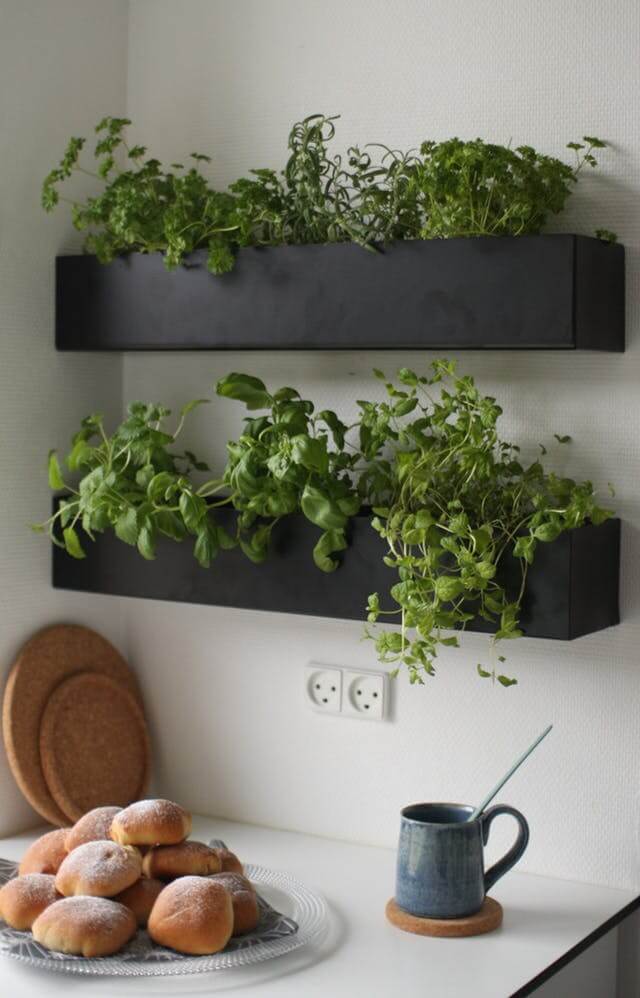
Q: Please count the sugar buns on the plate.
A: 11